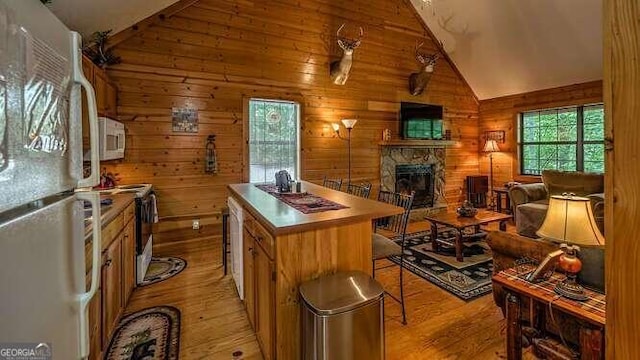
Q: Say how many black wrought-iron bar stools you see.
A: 3